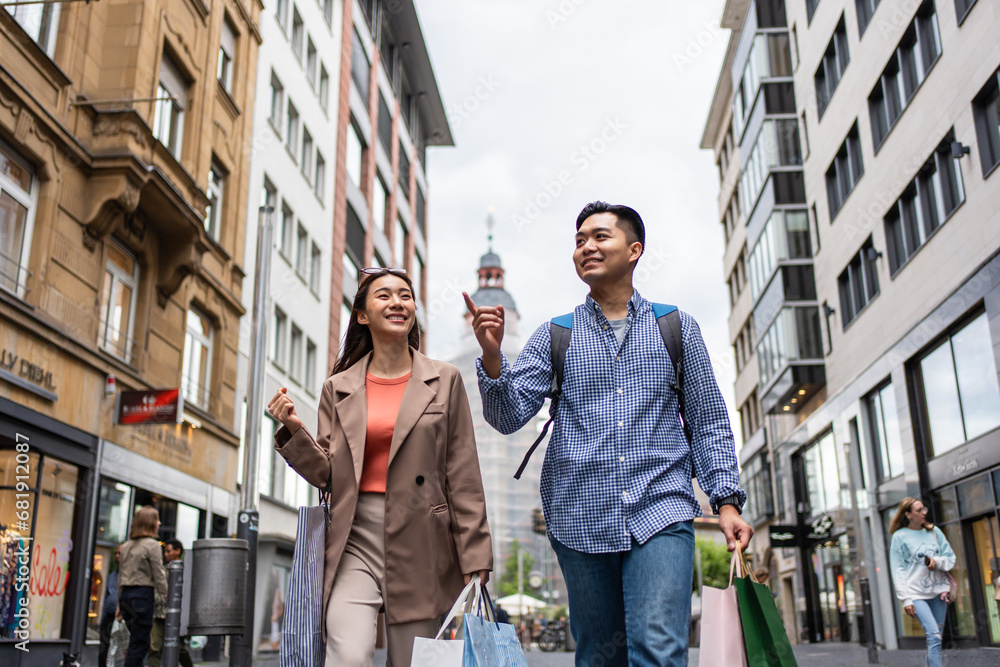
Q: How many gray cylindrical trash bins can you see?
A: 1